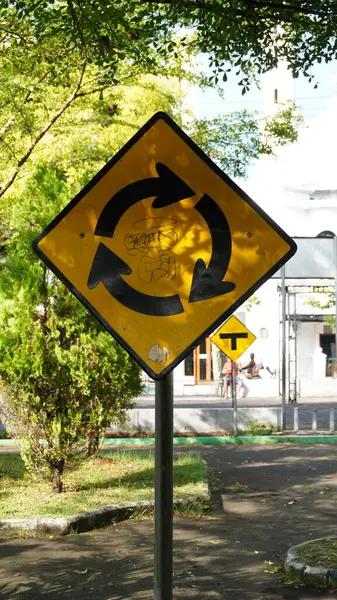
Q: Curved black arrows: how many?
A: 3